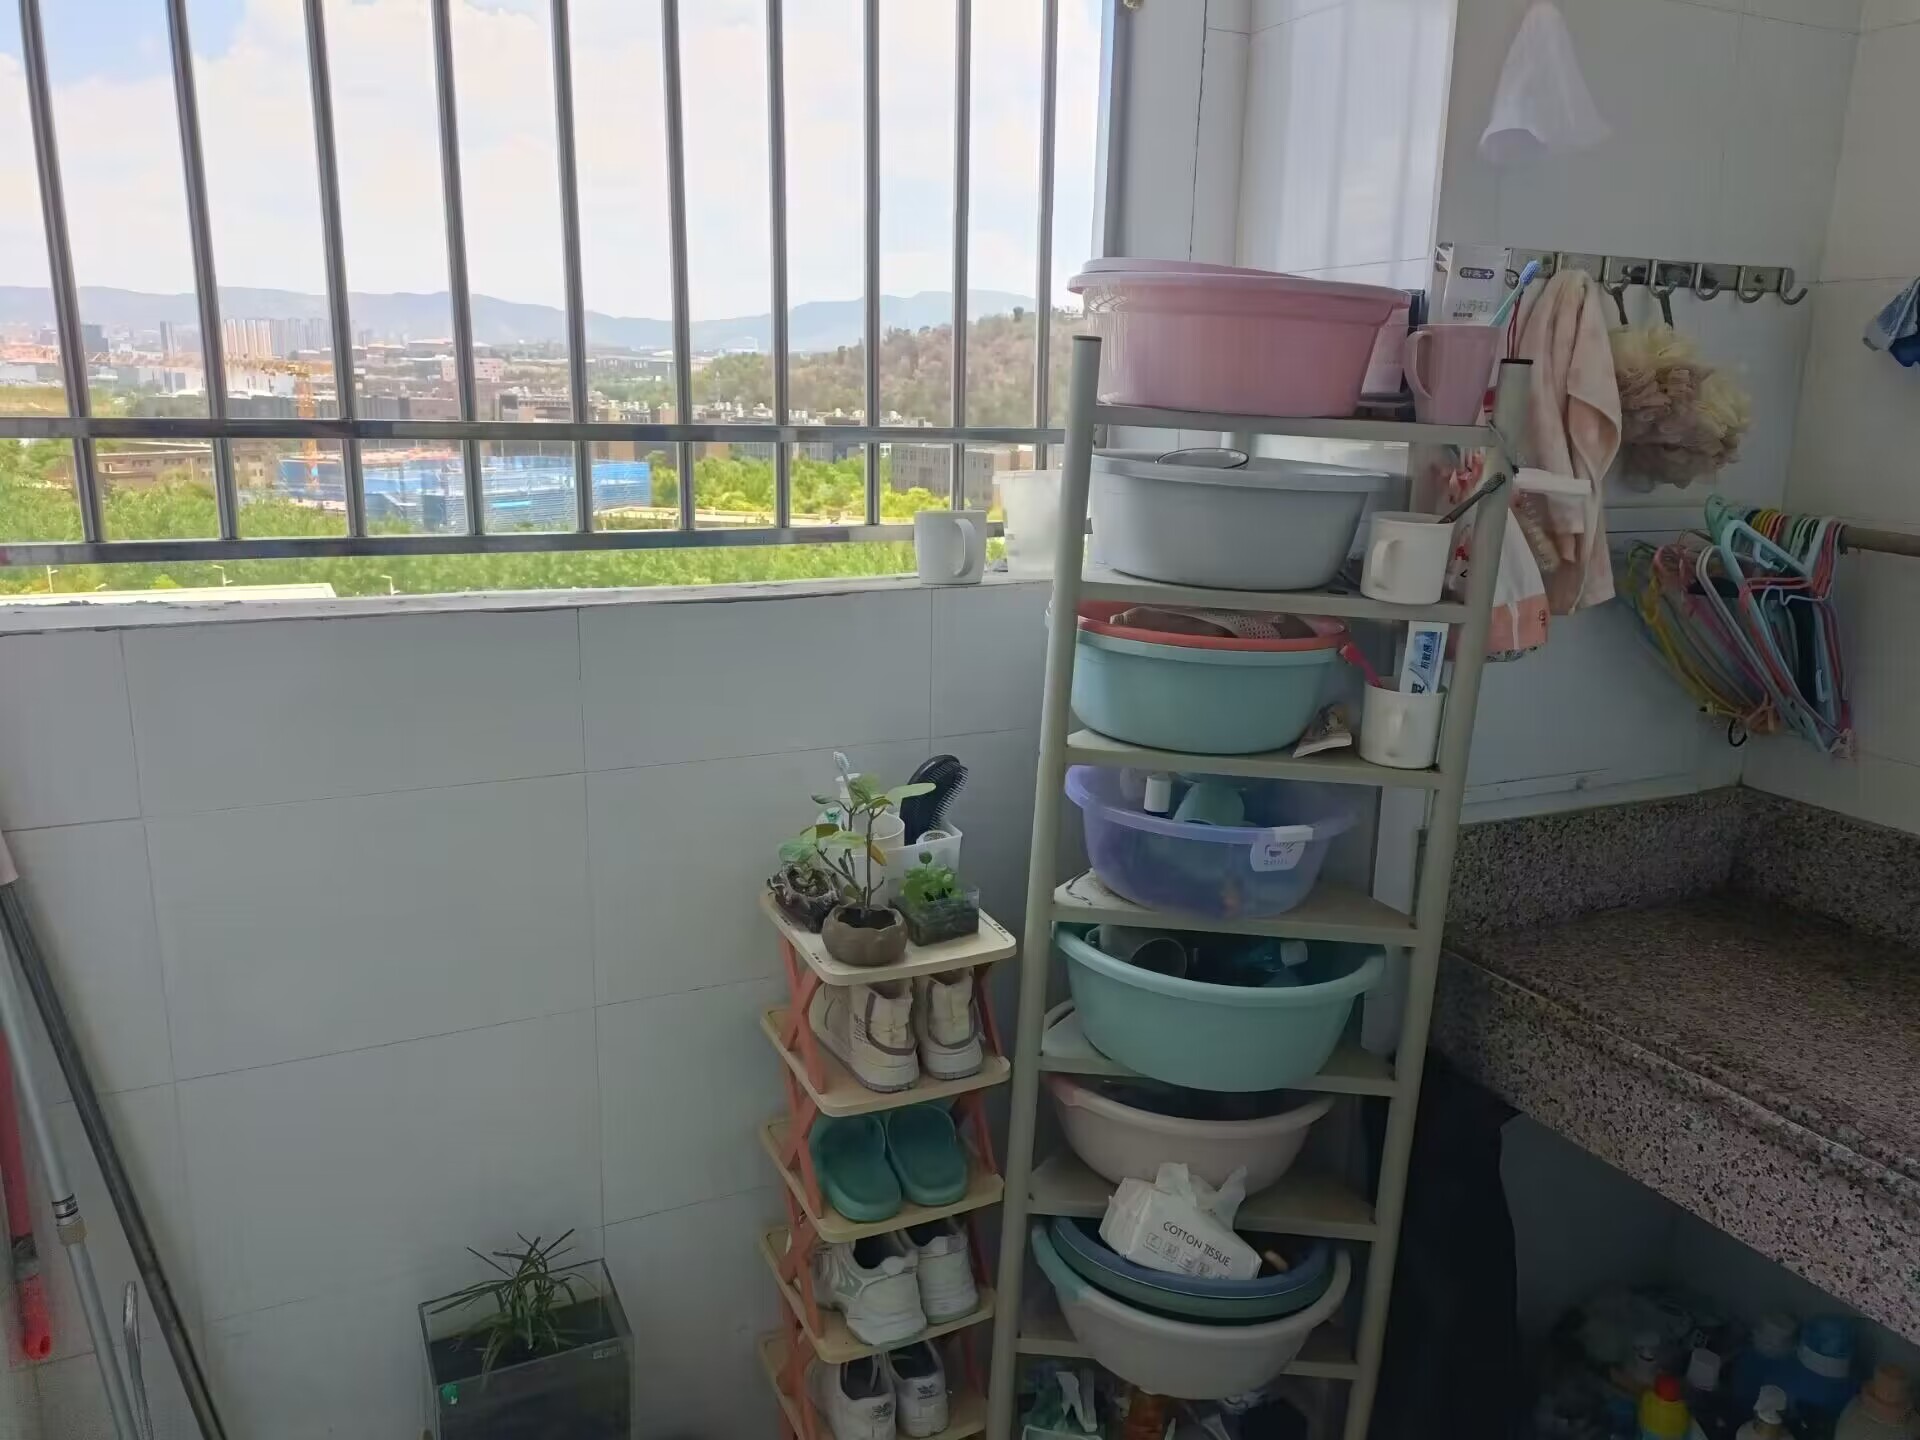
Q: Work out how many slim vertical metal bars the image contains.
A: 10